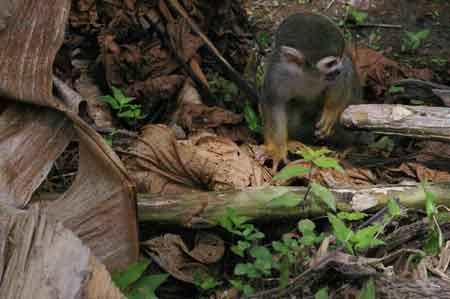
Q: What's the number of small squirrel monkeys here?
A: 1